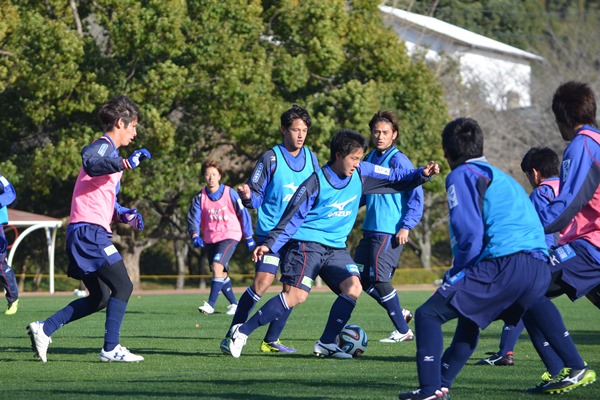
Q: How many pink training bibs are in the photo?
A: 4